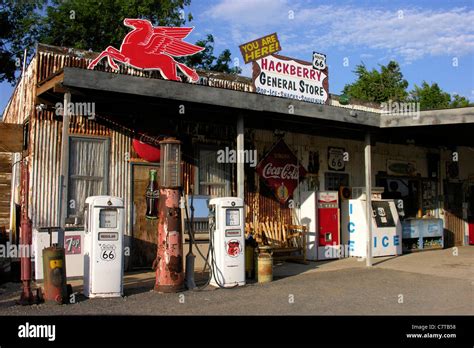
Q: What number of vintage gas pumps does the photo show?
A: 3